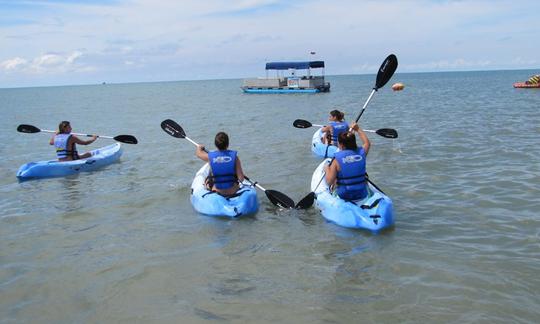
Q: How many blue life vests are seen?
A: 4